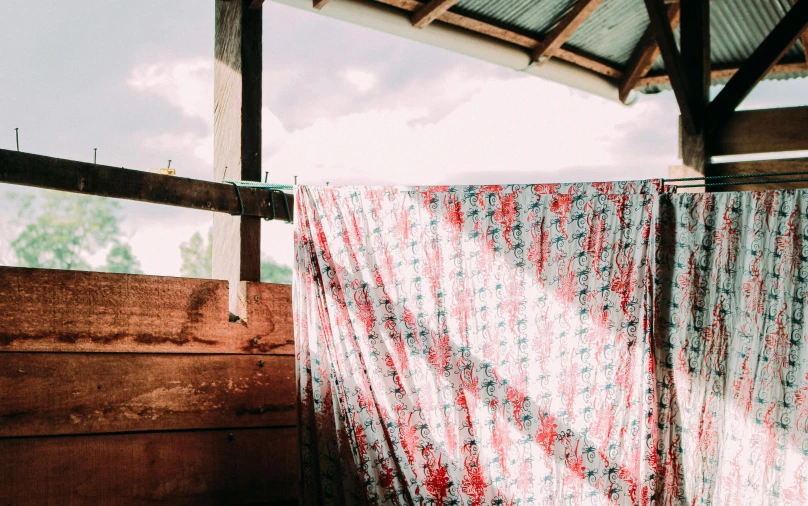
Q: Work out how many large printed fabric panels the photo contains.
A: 2